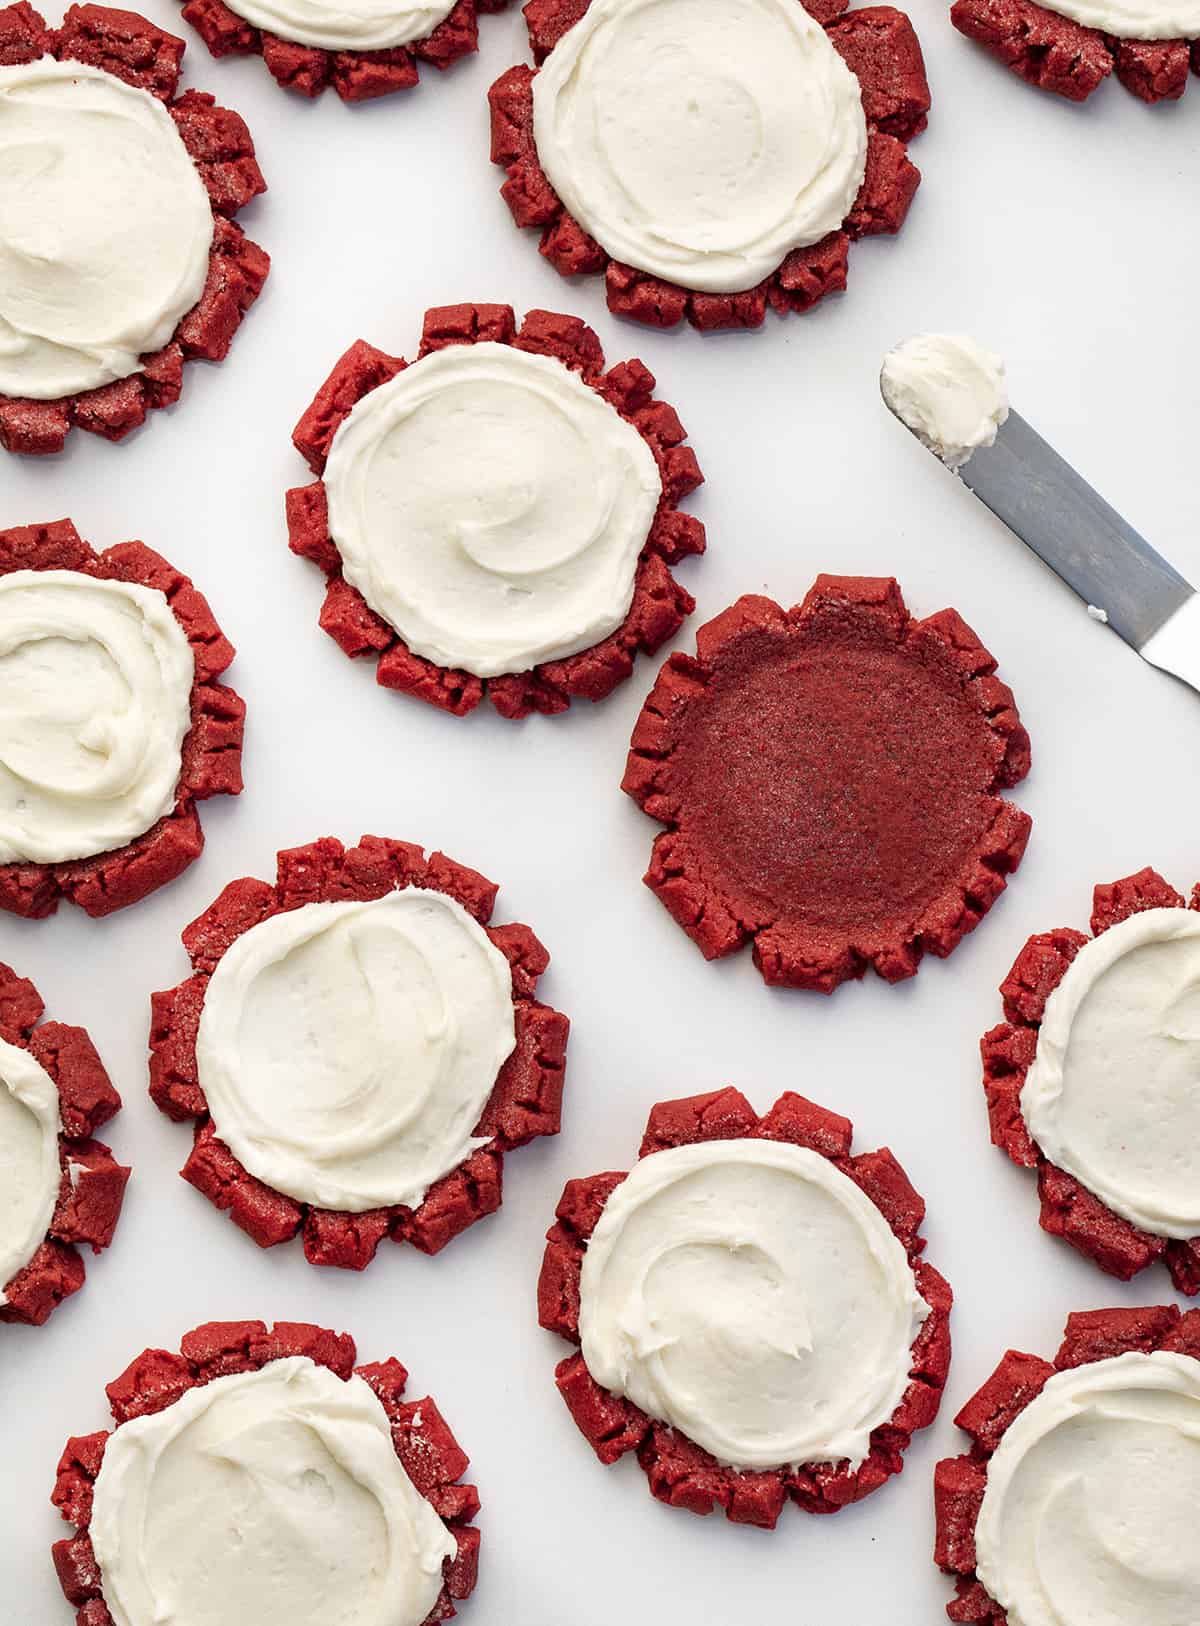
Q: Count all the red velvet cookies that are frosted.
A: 12